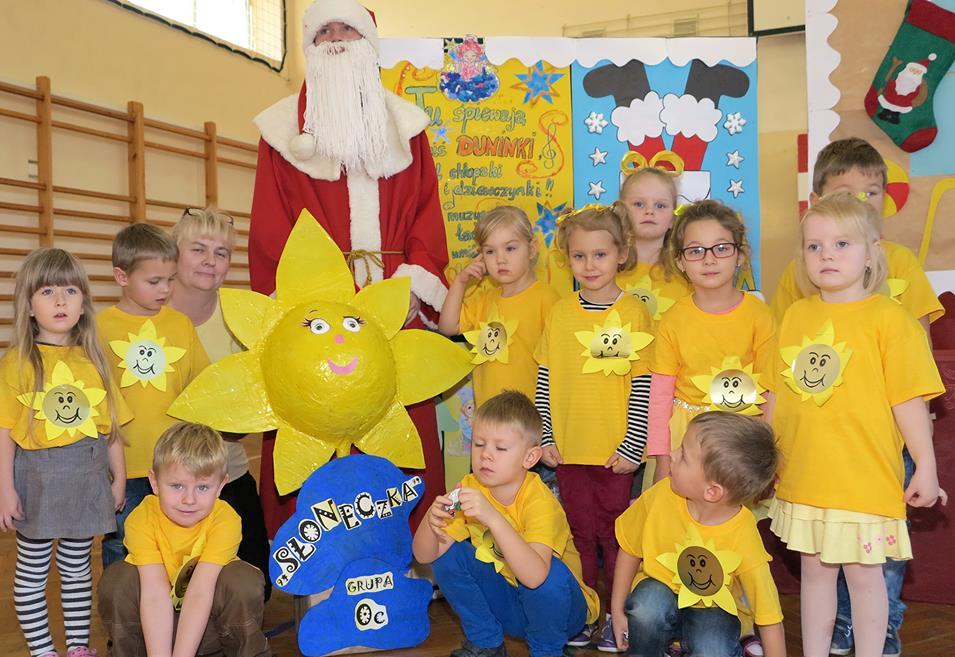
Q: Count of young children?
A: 11